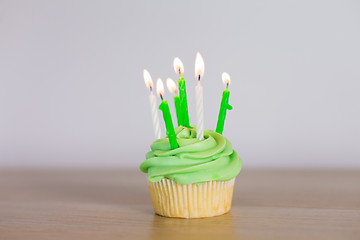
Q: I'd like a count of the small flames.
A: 6